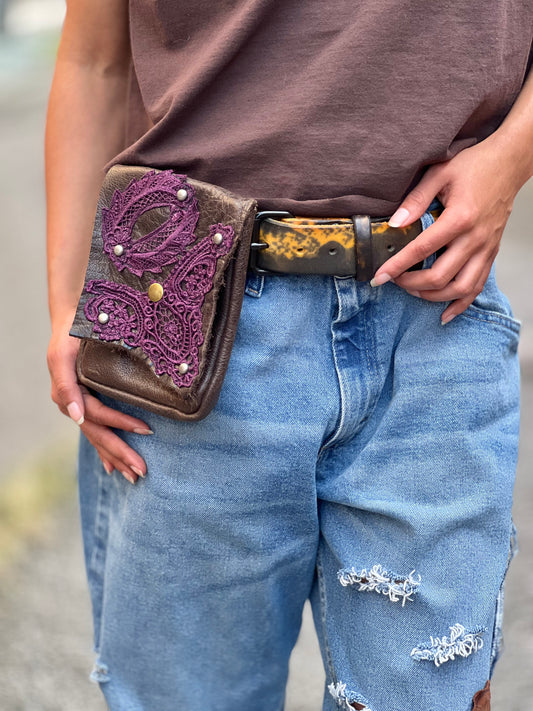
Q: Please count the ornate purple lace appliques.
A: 2